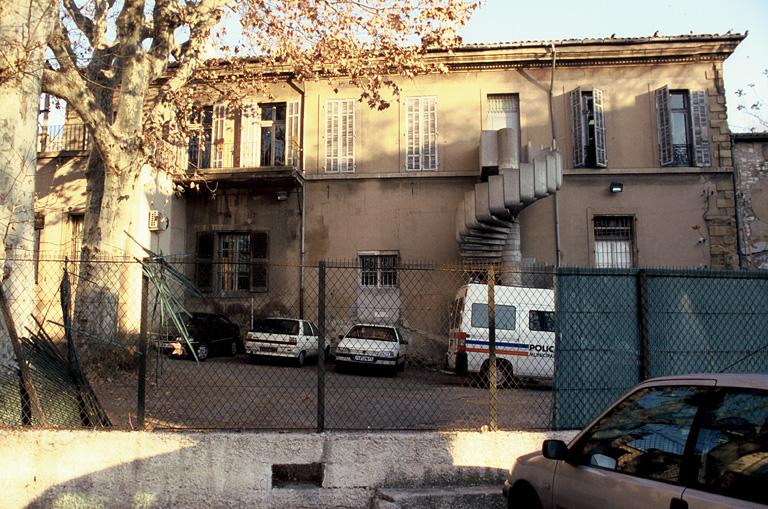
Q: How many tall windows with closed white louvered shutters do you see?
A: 2